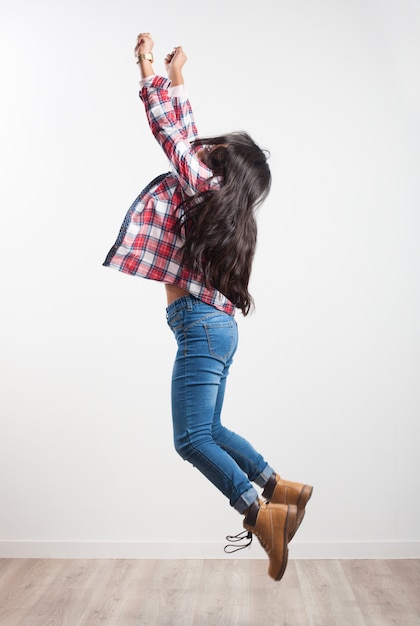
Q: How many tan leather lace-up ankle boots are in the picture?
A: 2